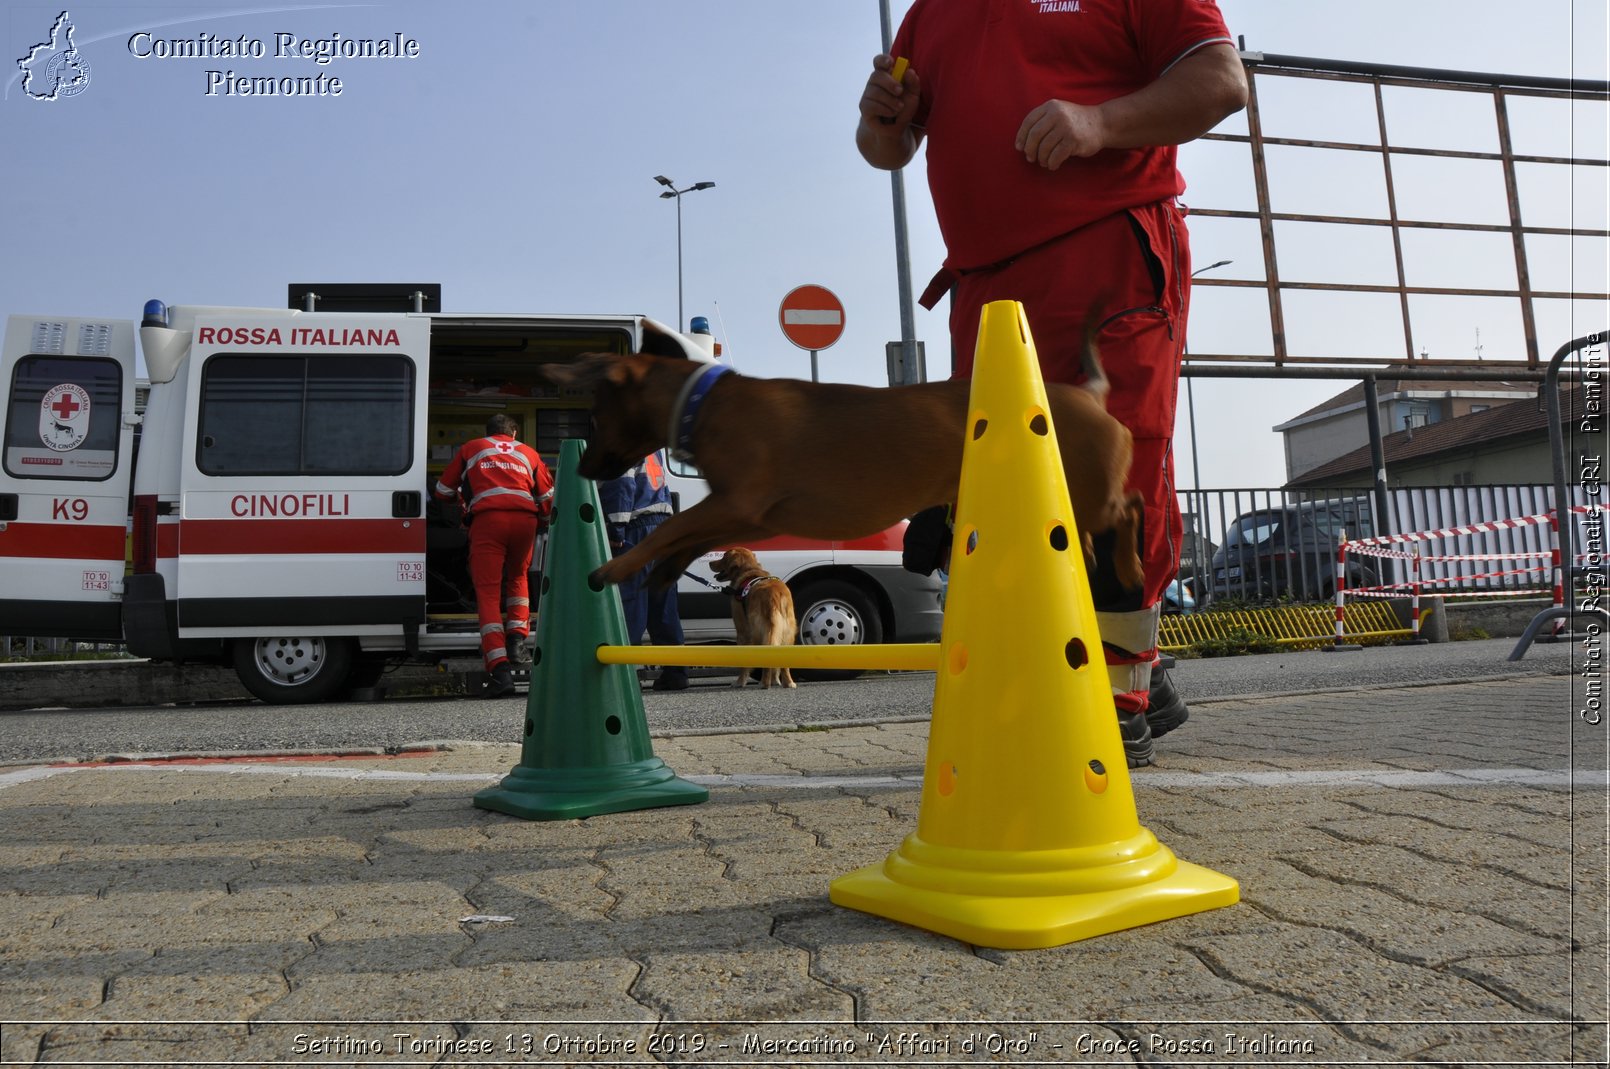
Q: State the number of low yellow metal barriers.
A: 1